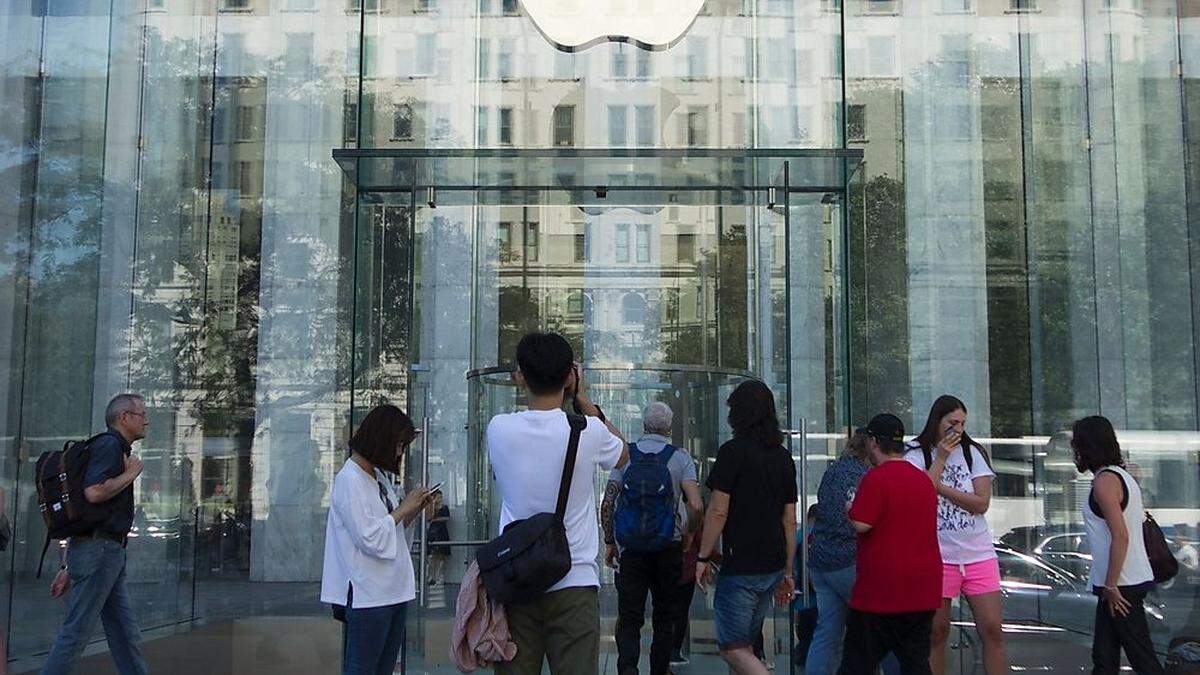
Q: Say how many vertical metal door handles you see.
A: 2